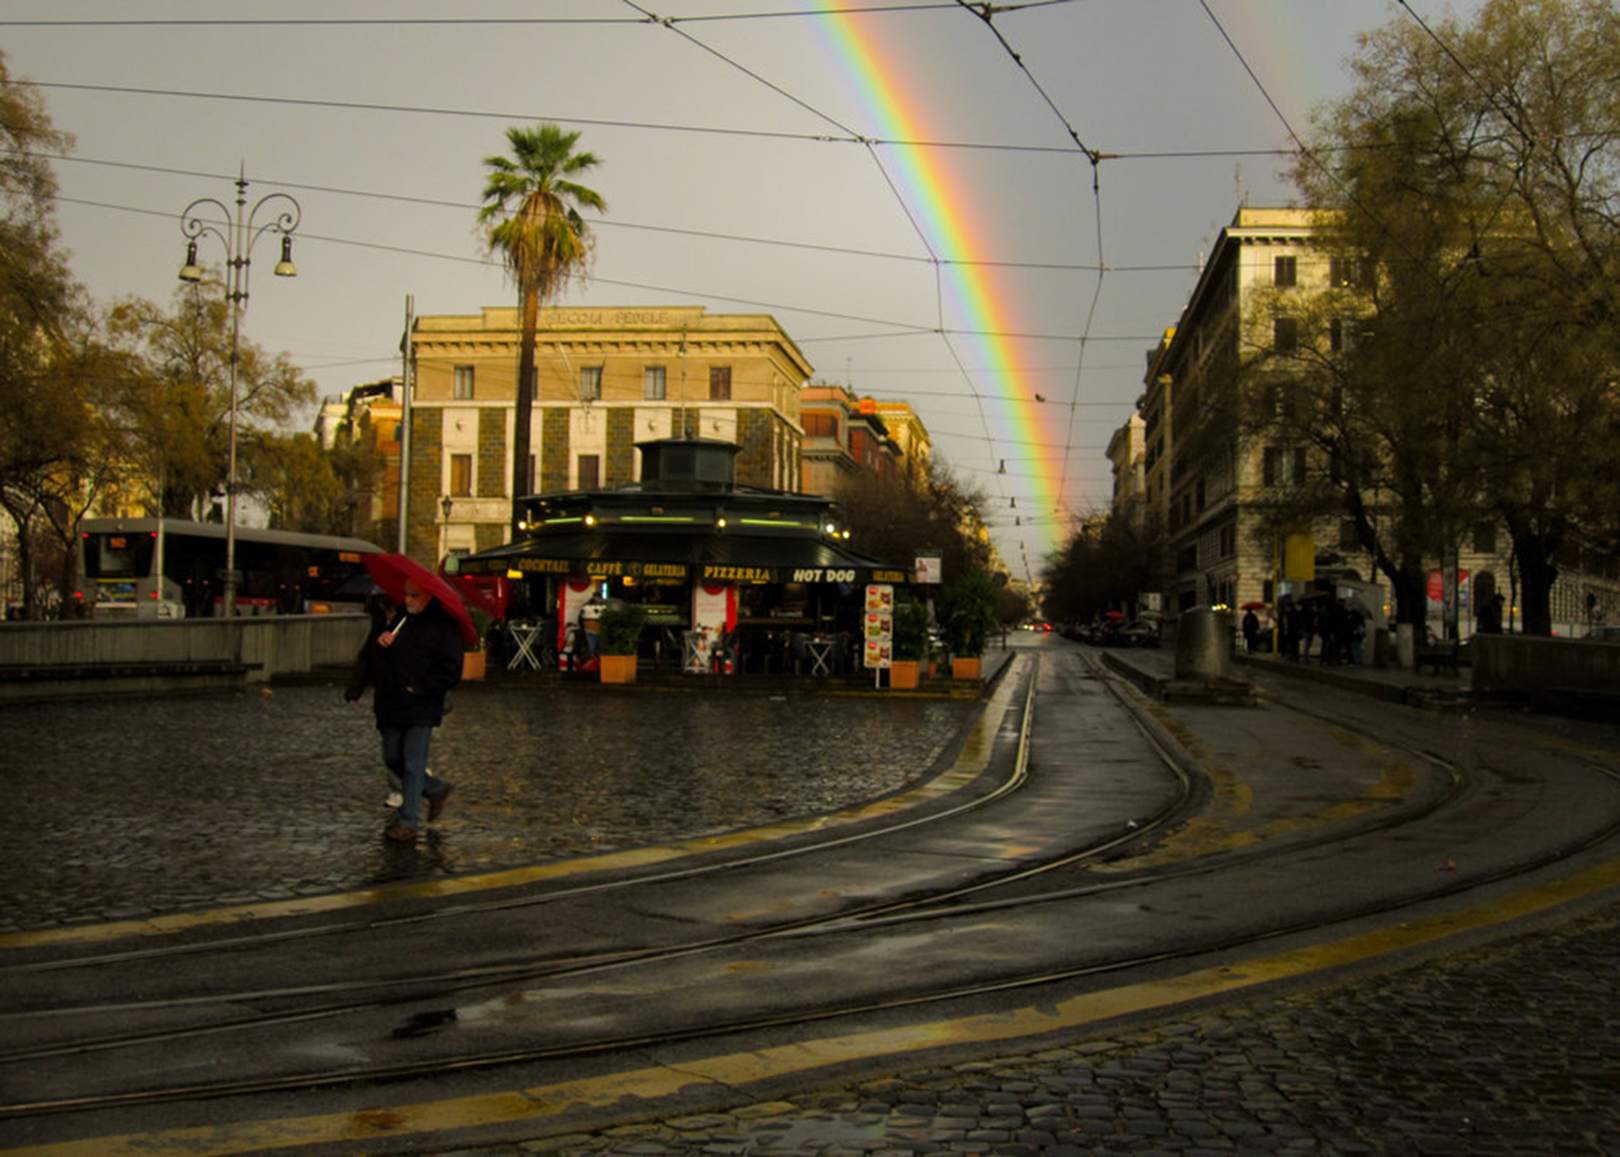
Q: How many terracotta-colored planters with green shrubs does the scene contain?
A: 4